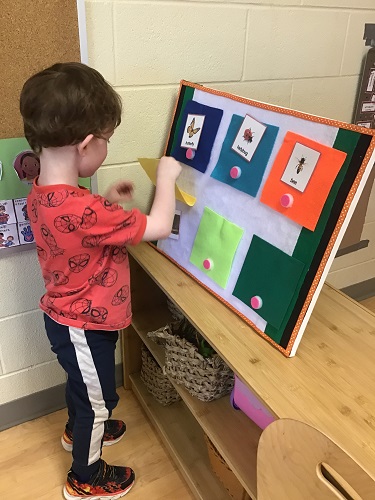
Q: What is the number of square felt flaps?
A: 6